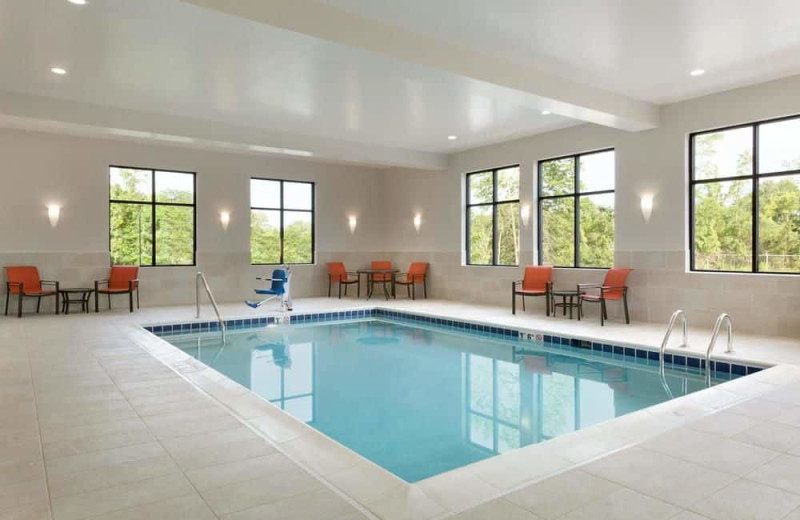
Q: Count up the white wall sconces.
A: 6